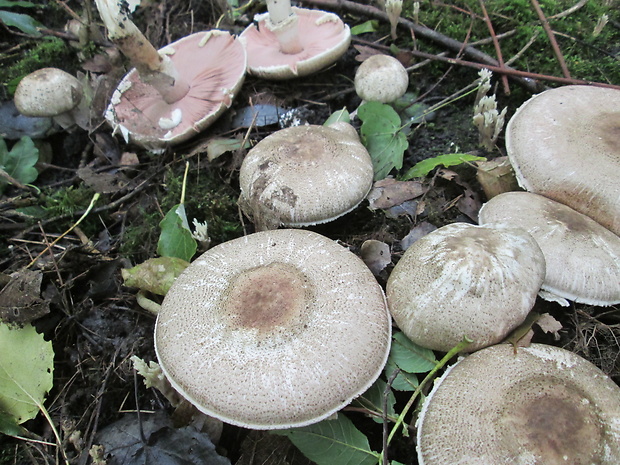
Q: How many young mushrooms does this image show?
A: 2